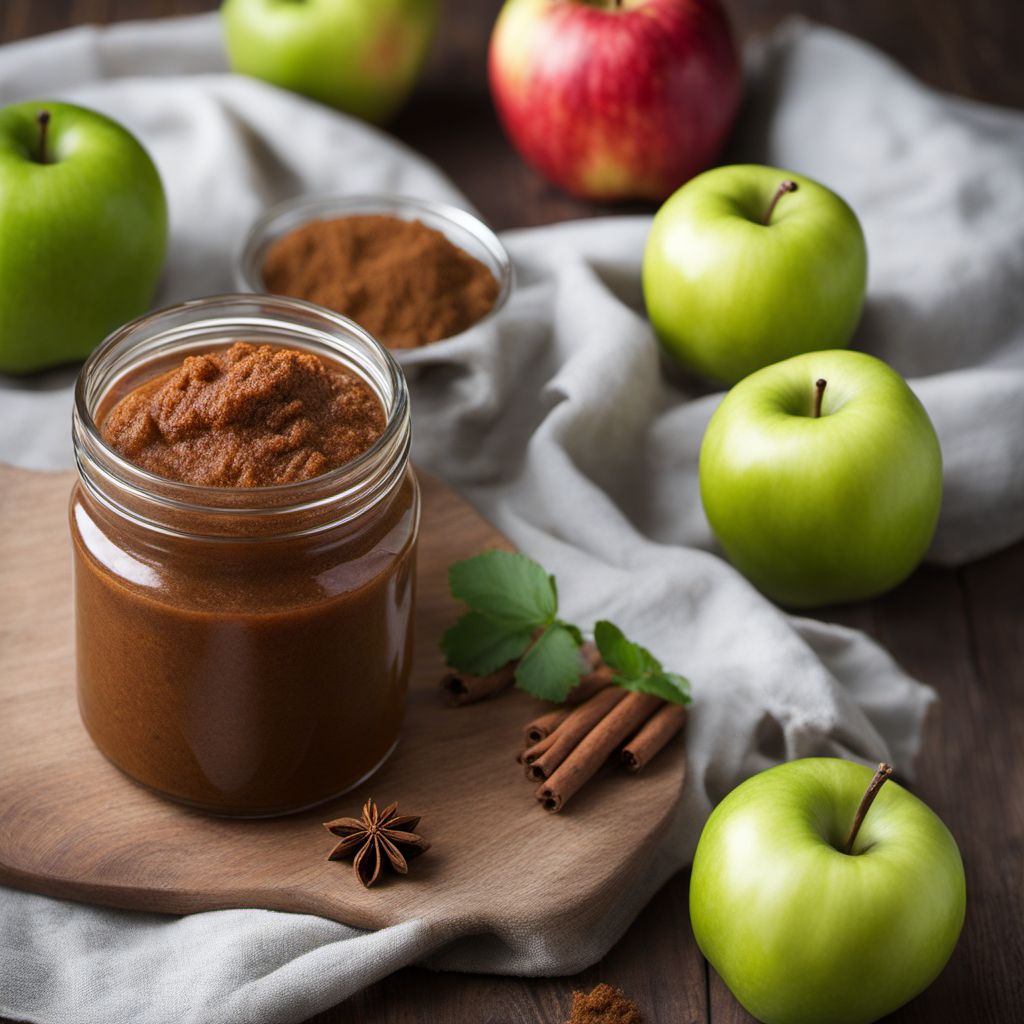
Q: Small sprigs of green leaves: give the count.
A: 2